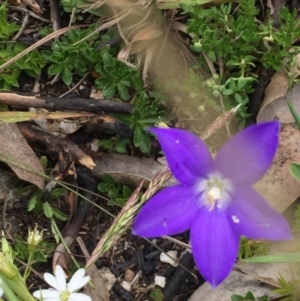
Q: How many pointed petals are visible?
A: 5